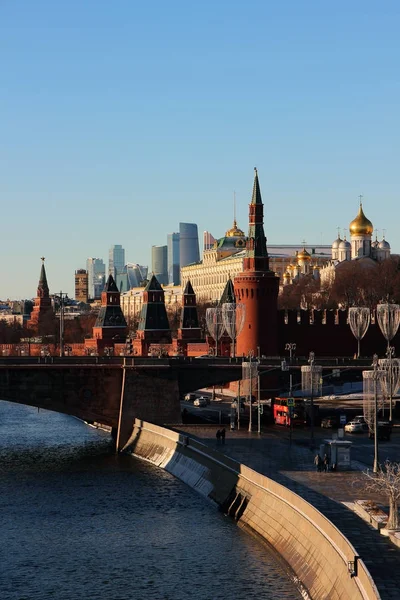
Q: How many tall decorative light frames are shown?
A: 8